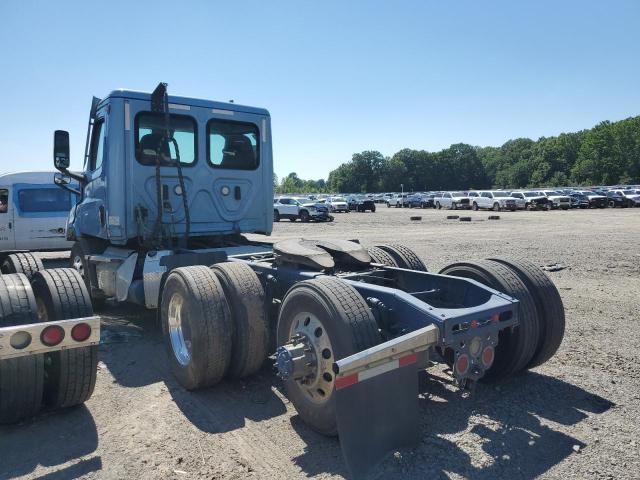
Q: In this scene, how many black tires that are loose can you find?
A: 4